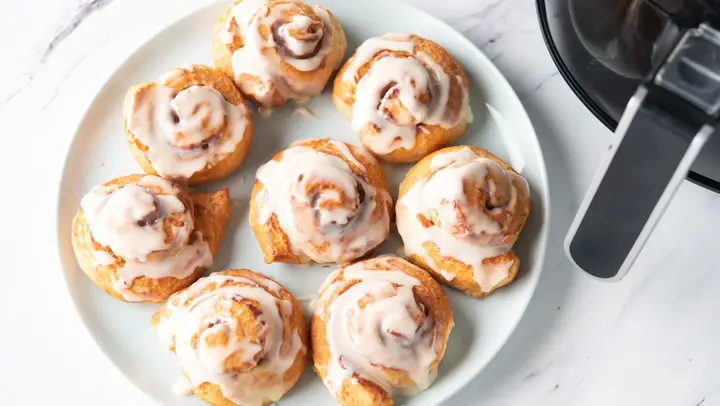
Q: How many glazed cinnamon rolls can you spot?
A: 8